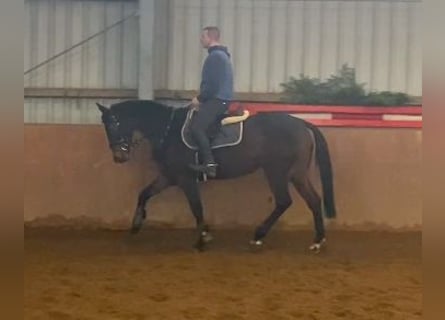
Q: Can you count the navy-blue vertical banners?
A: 0